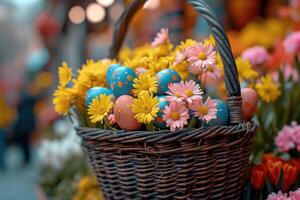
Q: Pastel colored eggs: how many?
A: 8